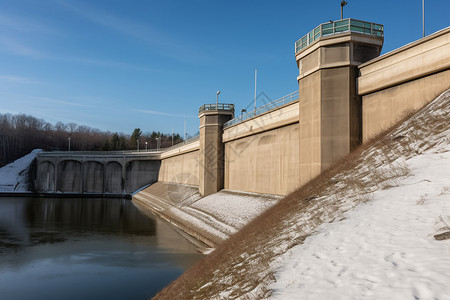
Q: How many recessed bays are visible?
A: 5